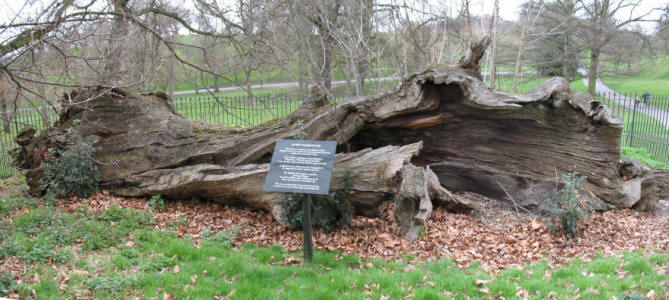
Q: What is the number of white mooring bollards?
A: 0